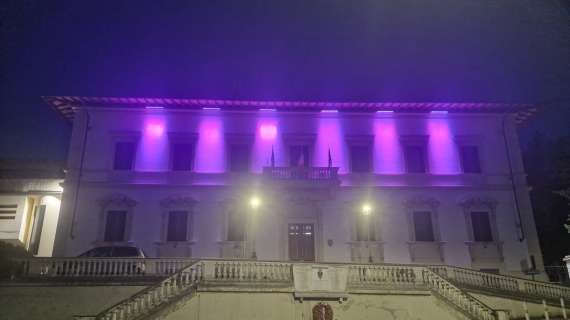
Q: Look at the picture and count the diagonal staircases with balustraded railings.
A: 2